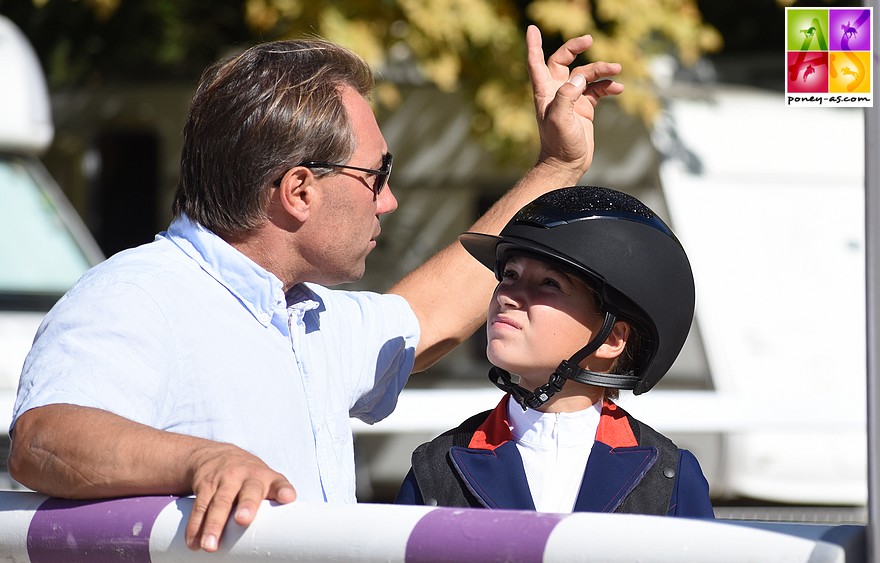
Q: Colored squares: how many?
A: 4